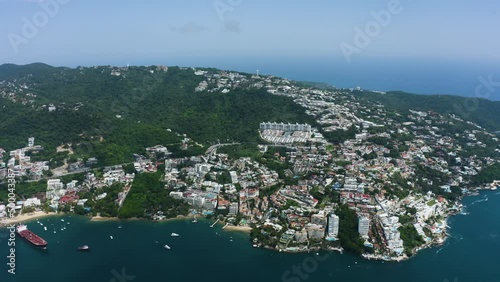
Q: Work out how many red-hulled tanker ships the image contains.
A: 1